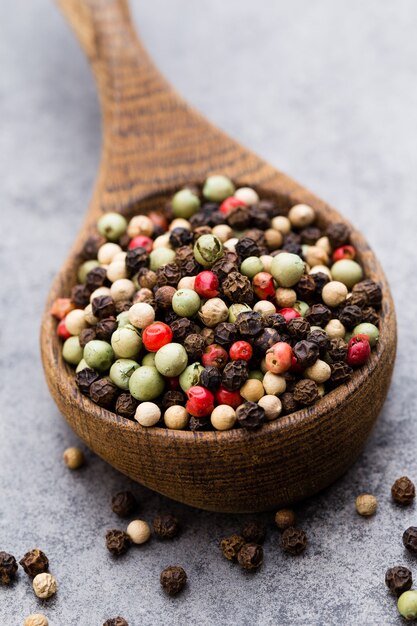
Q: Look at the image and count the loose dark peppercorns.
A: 14